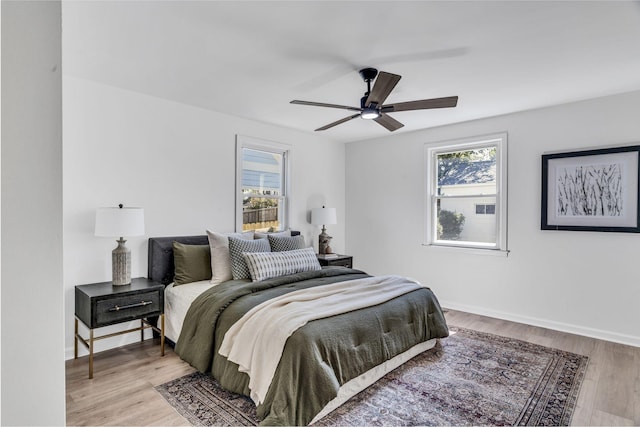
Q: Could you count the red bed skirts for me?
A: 0